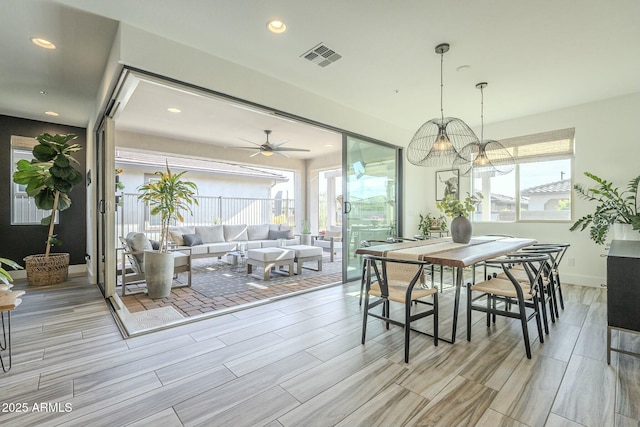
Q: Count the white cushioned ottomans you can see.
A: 2